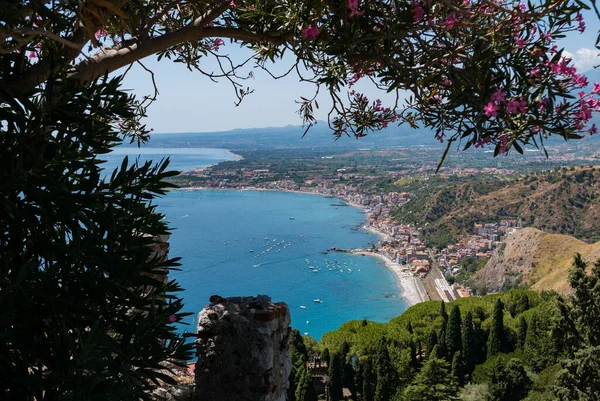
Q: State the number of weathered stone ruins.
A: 1